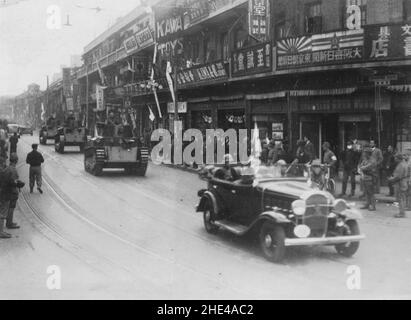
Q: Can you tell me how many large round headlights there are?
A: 2